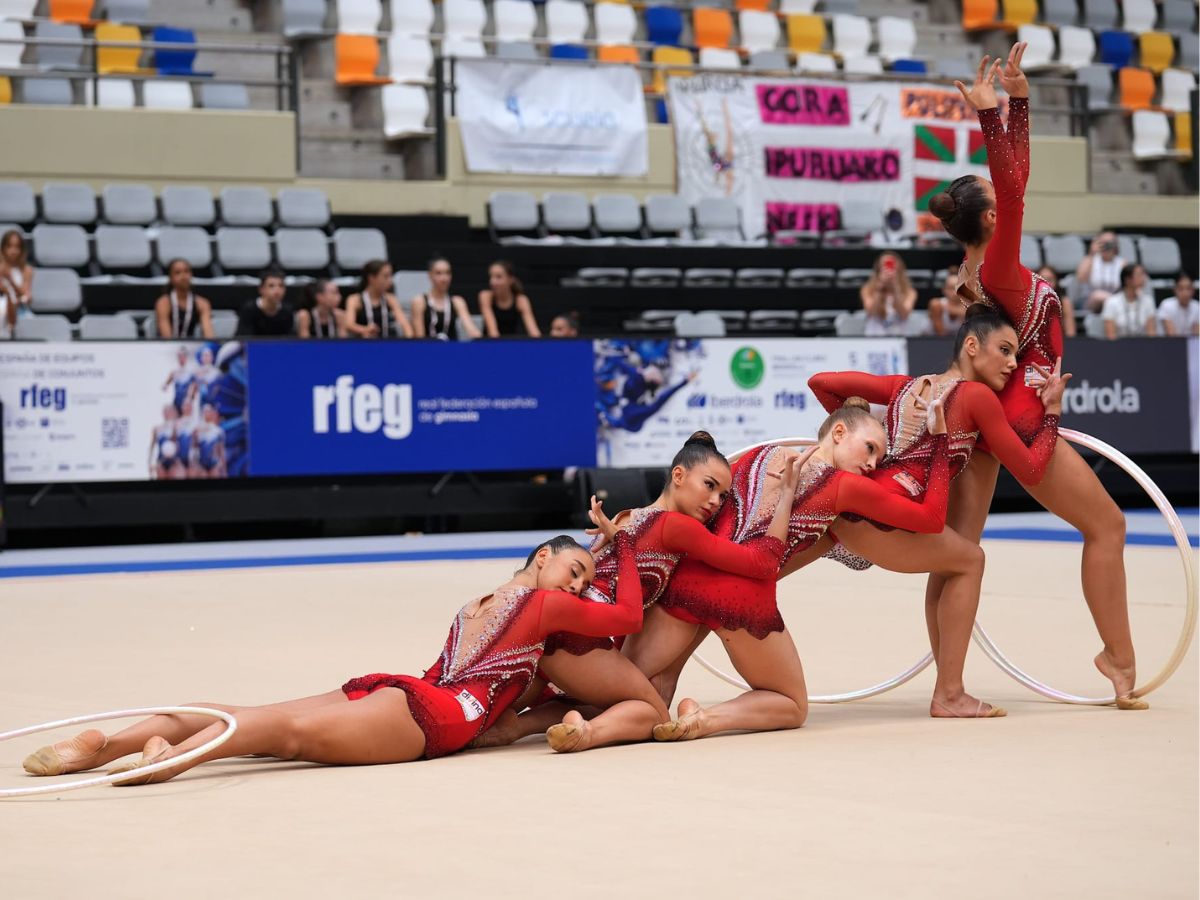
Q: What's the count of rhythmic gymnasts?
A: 5